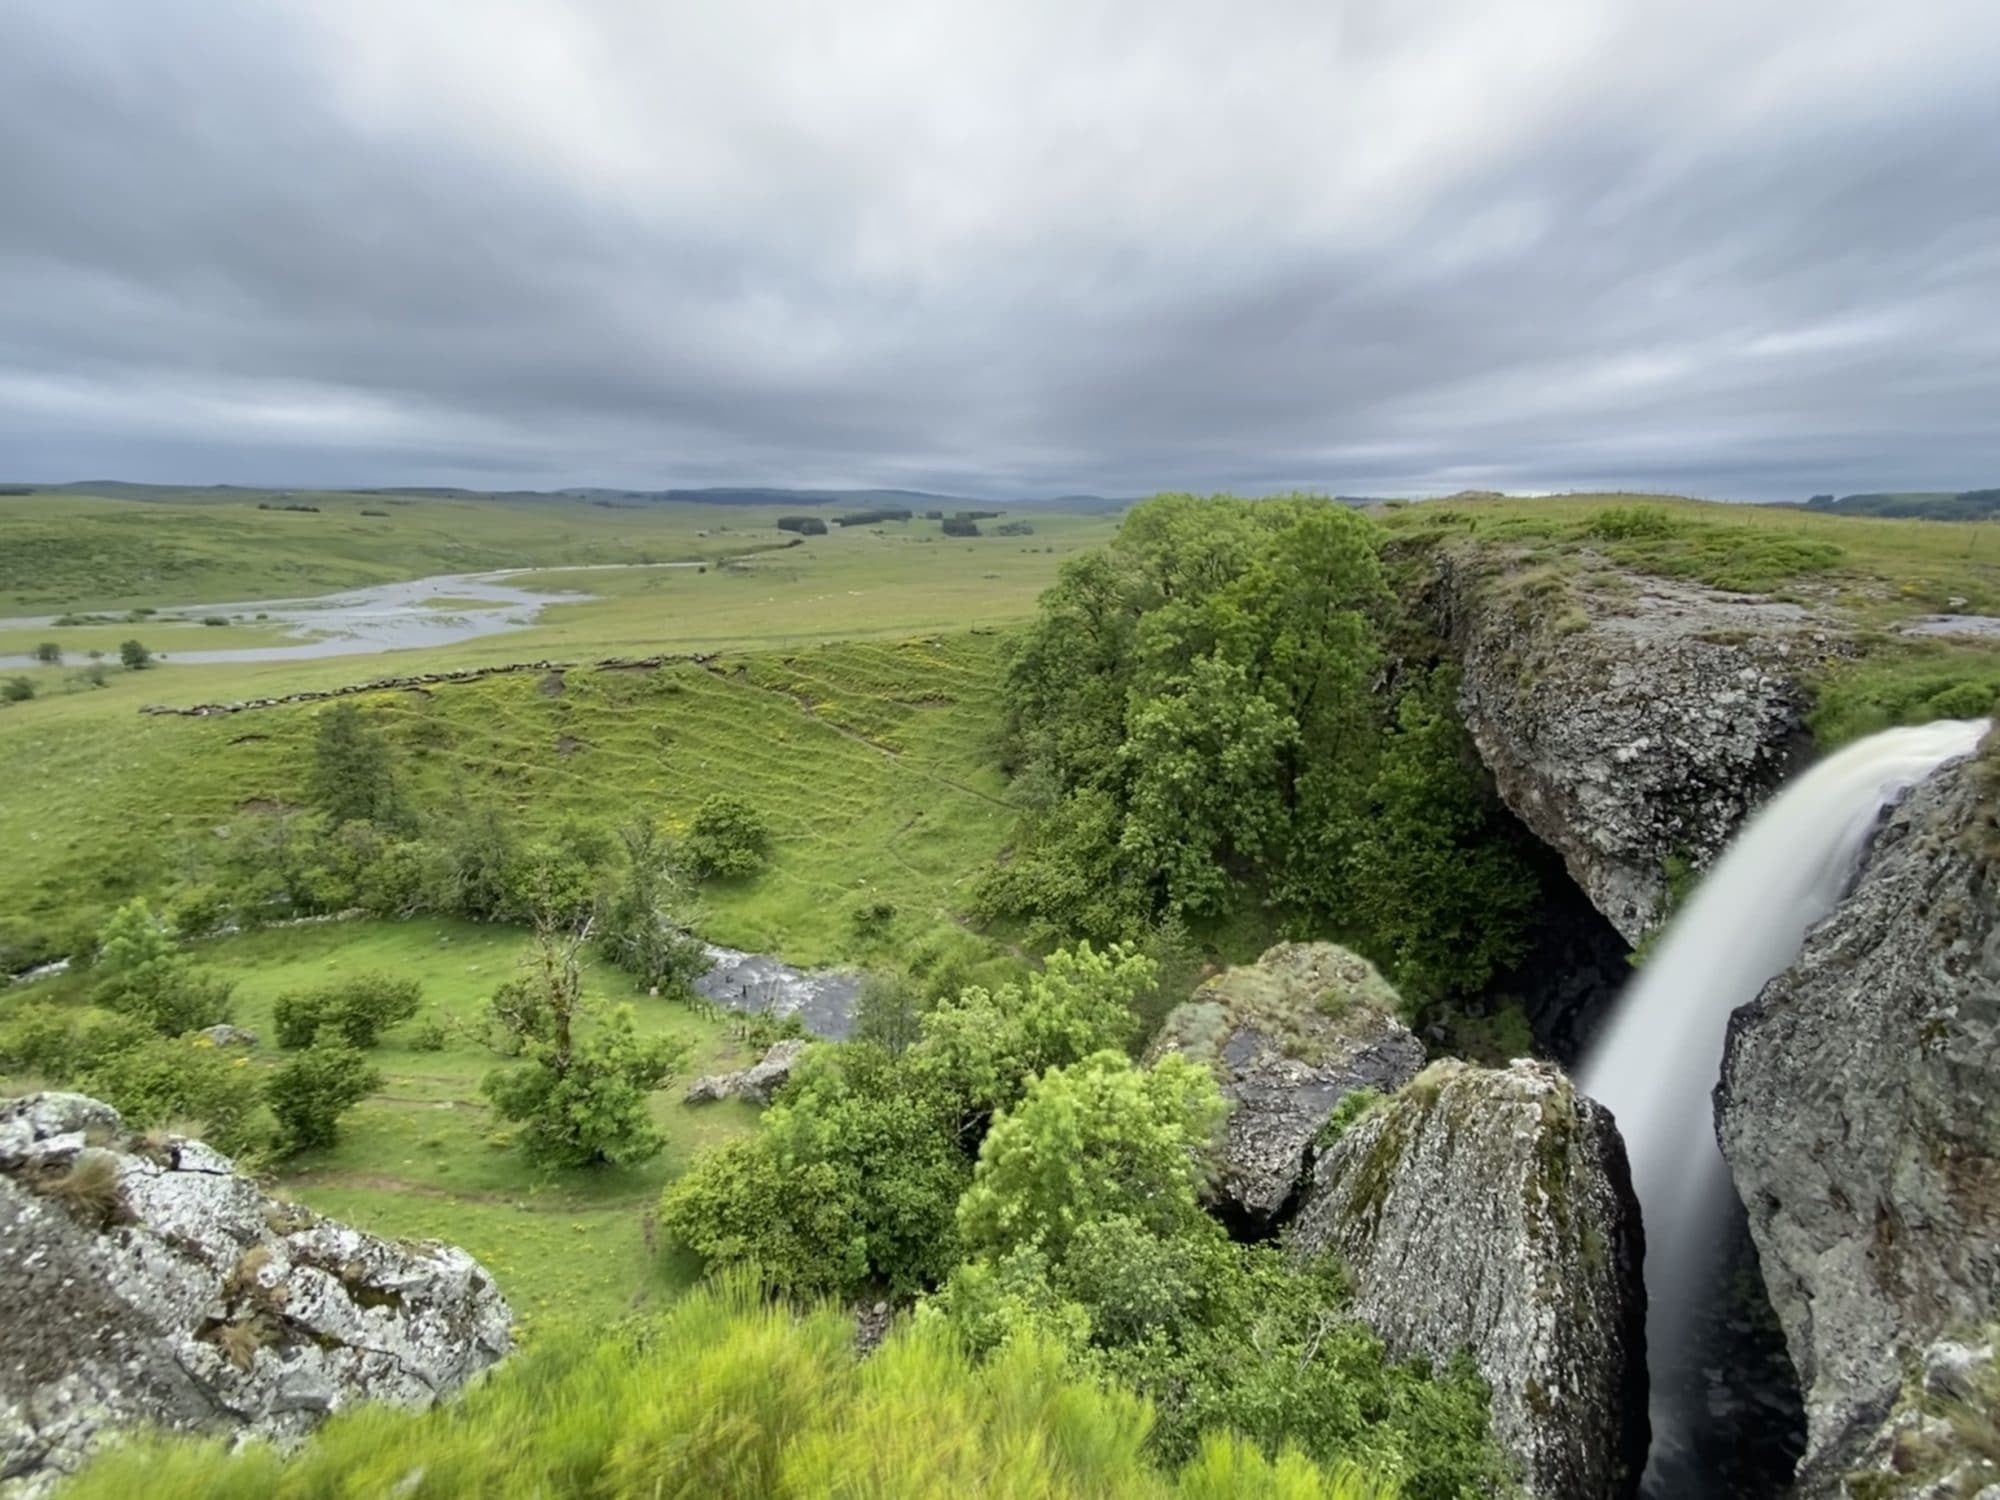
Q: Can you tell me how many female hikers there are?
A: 0